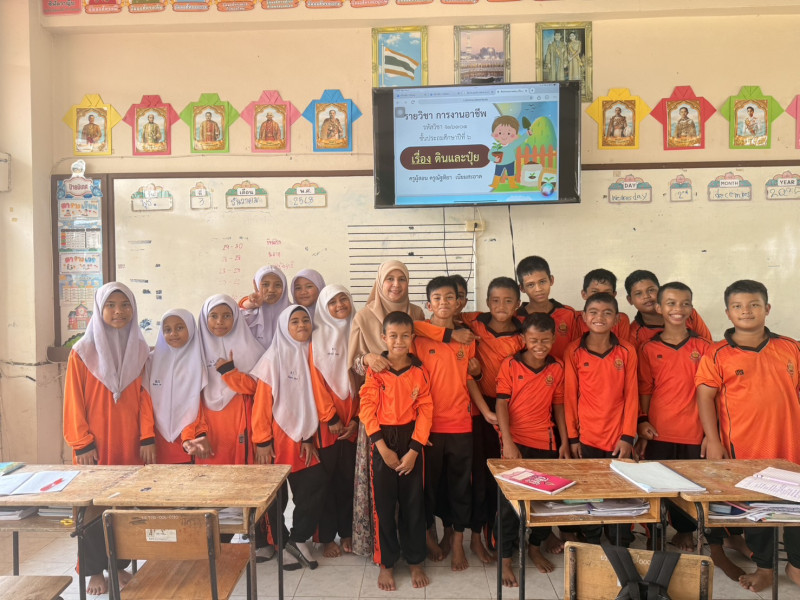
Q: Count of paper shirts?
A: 9